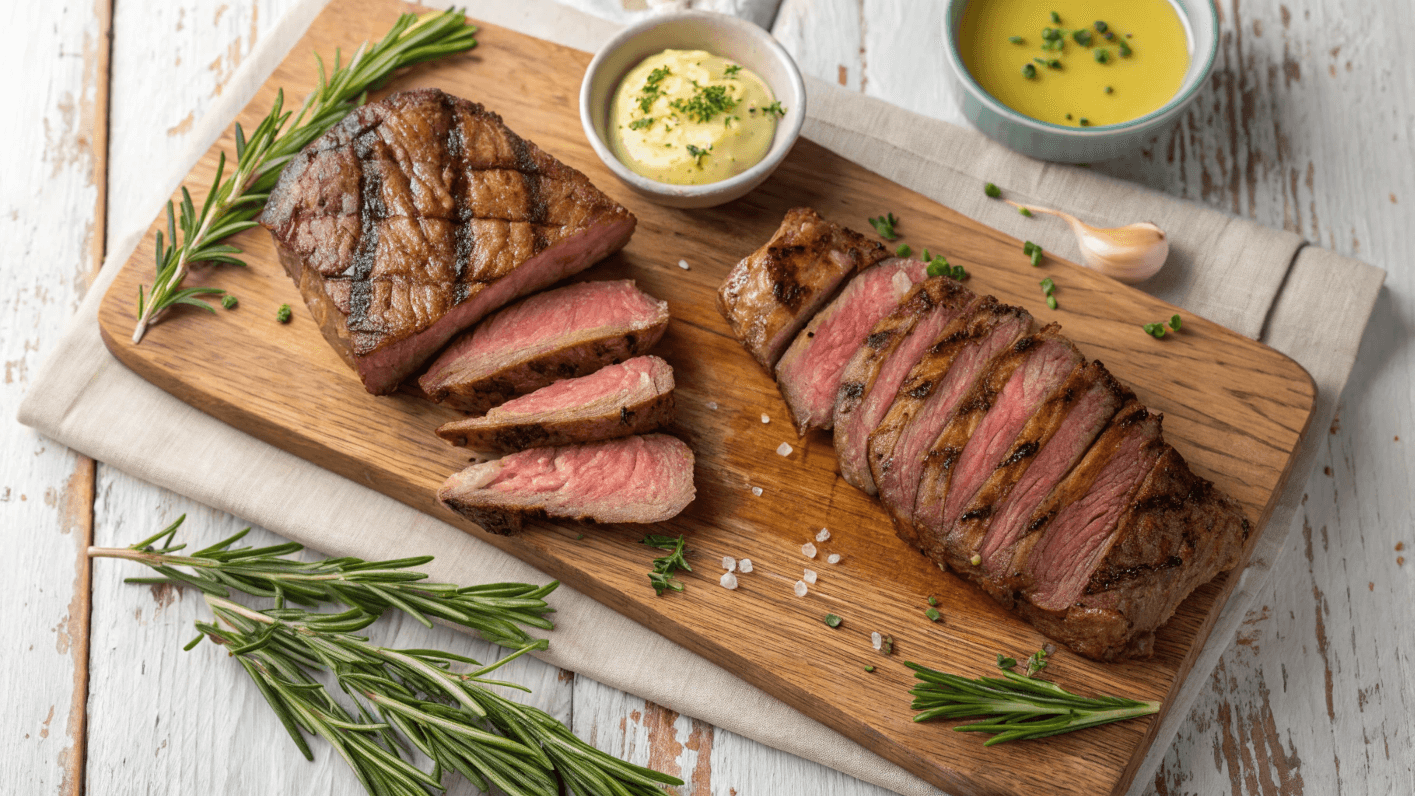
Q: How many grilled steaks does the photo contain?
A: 2